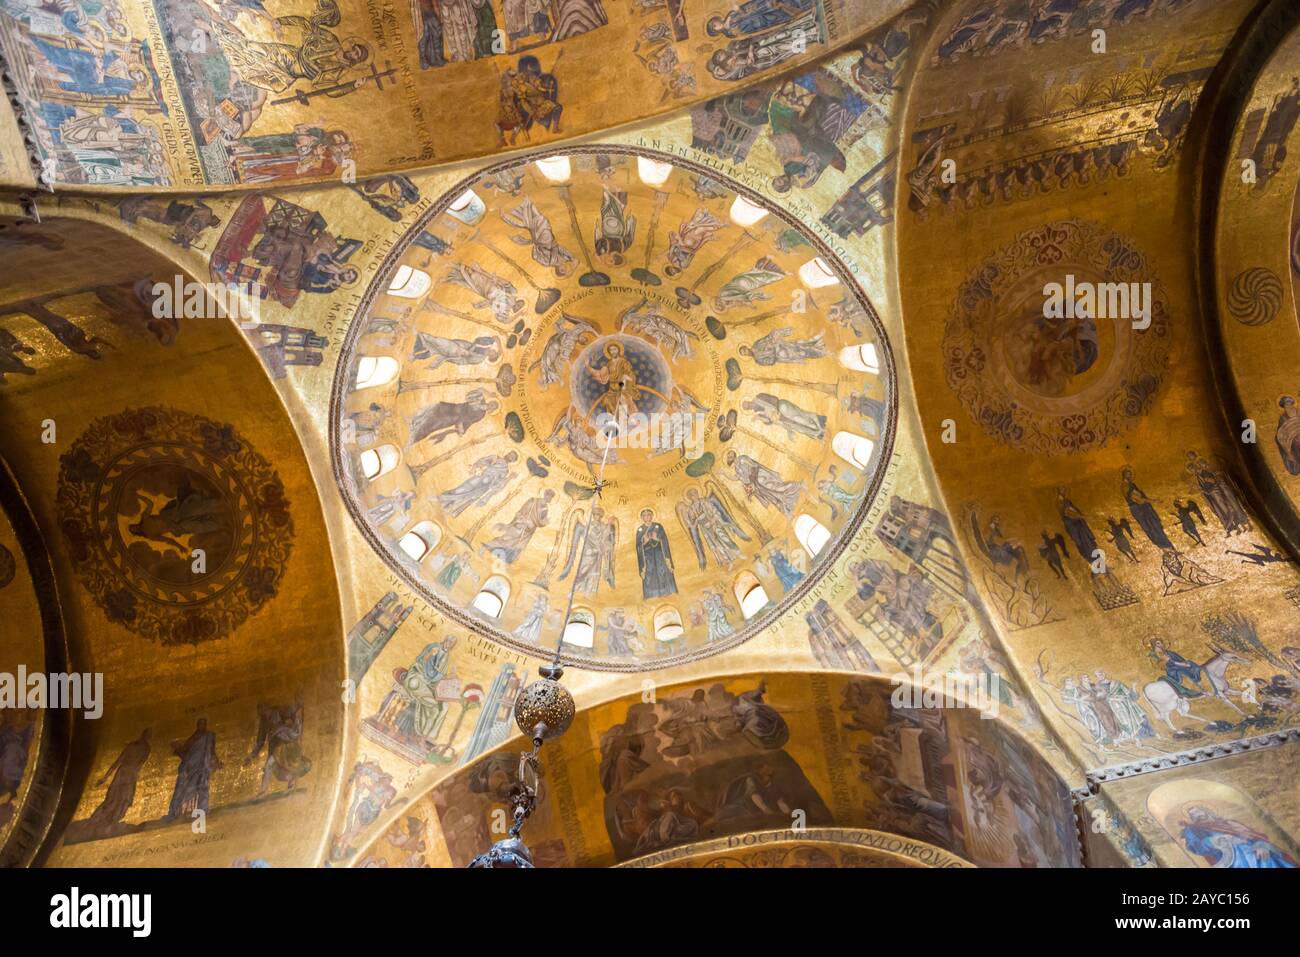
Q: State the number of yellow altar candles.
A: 0